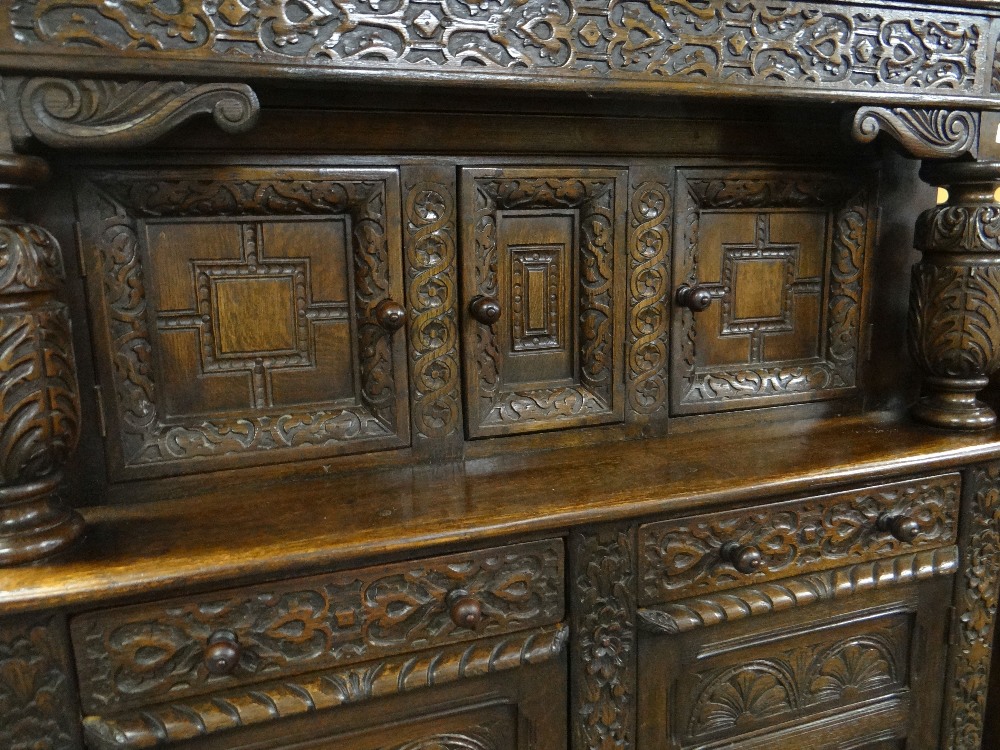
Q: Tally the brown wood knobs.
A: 7